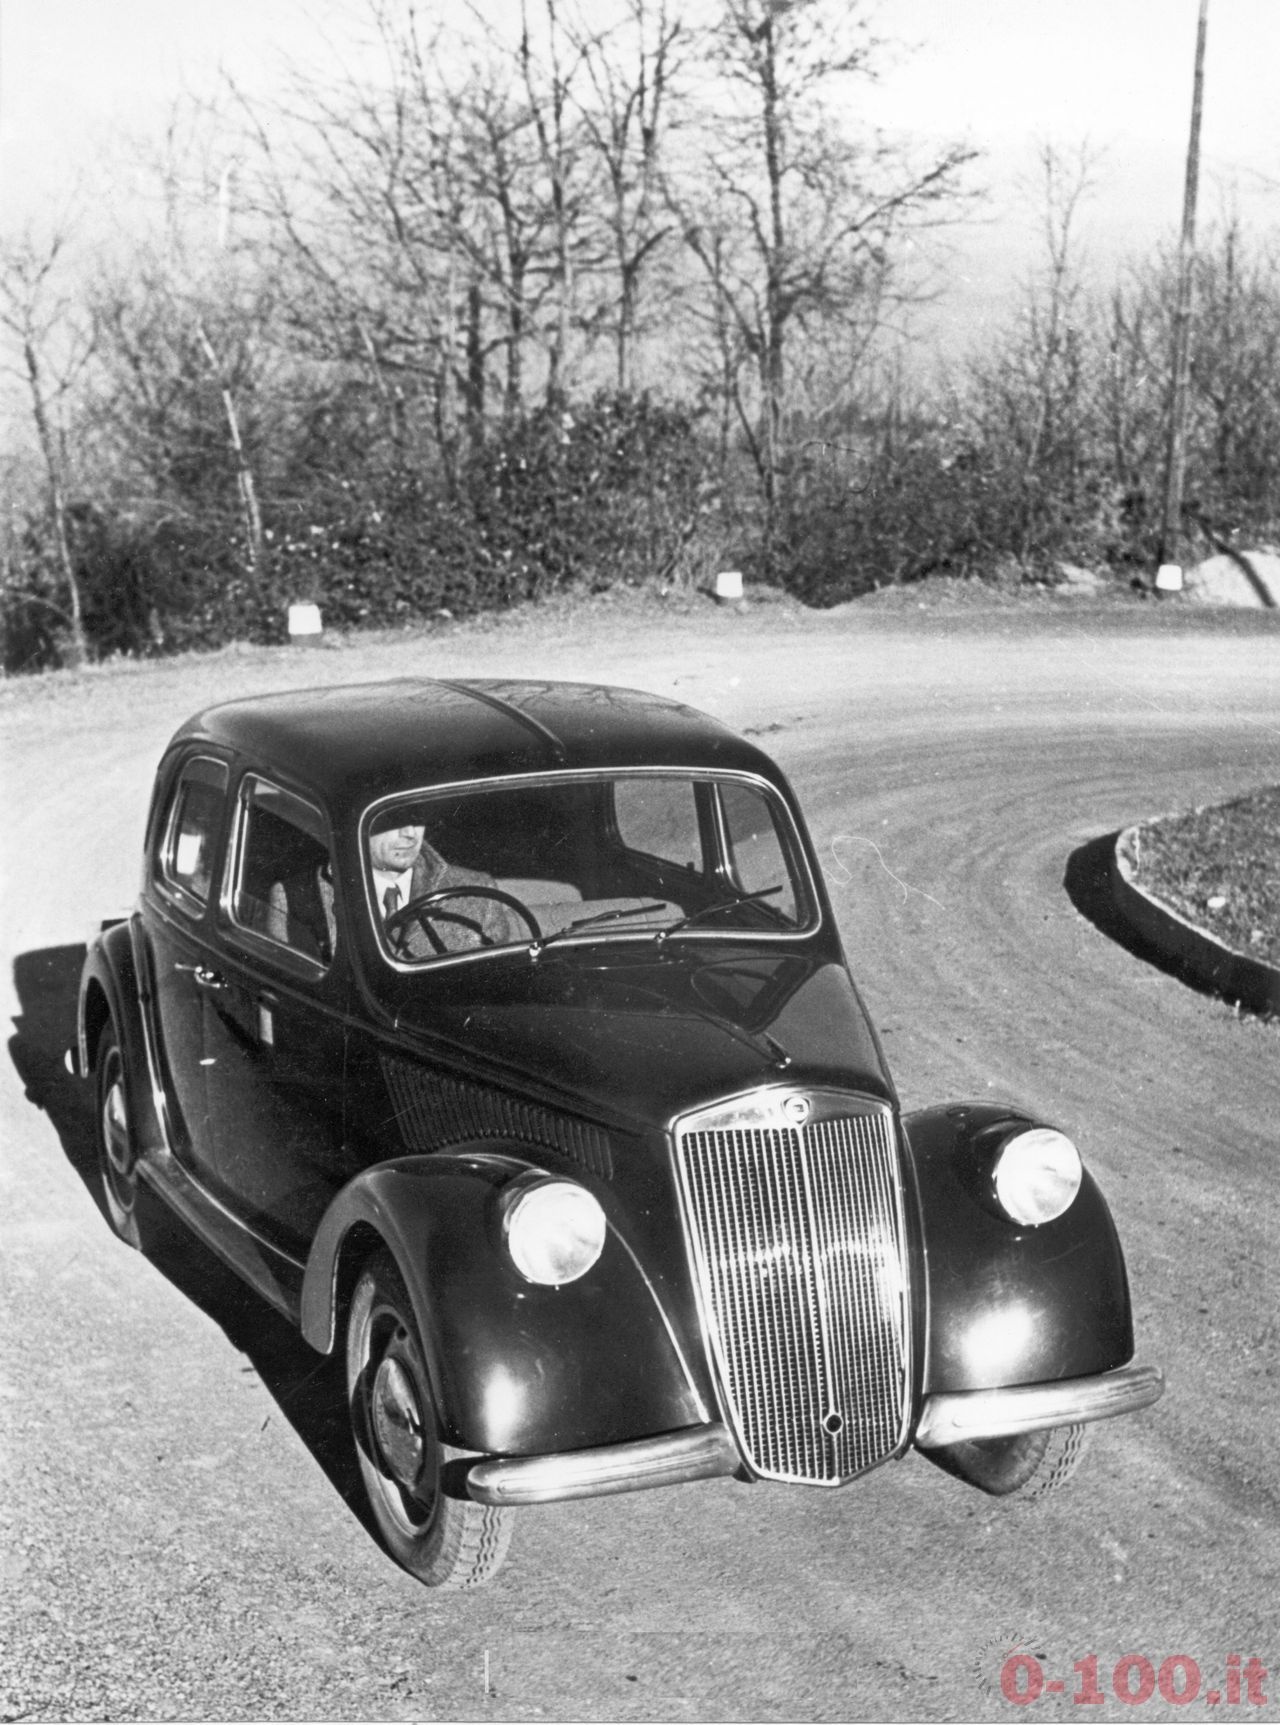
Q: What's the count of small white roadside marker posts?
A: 3